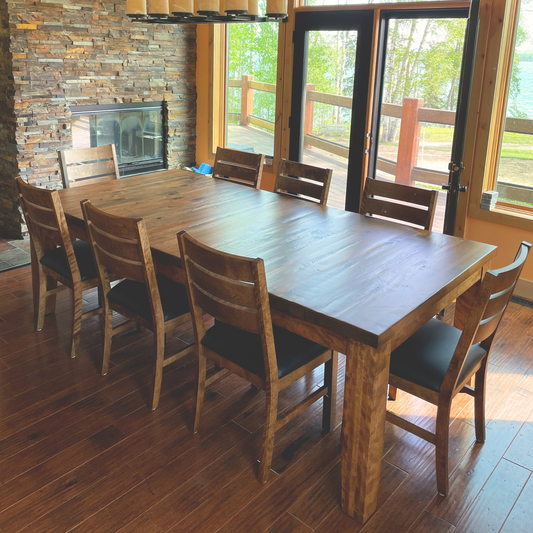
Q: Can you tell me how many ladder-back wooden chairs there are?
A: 8